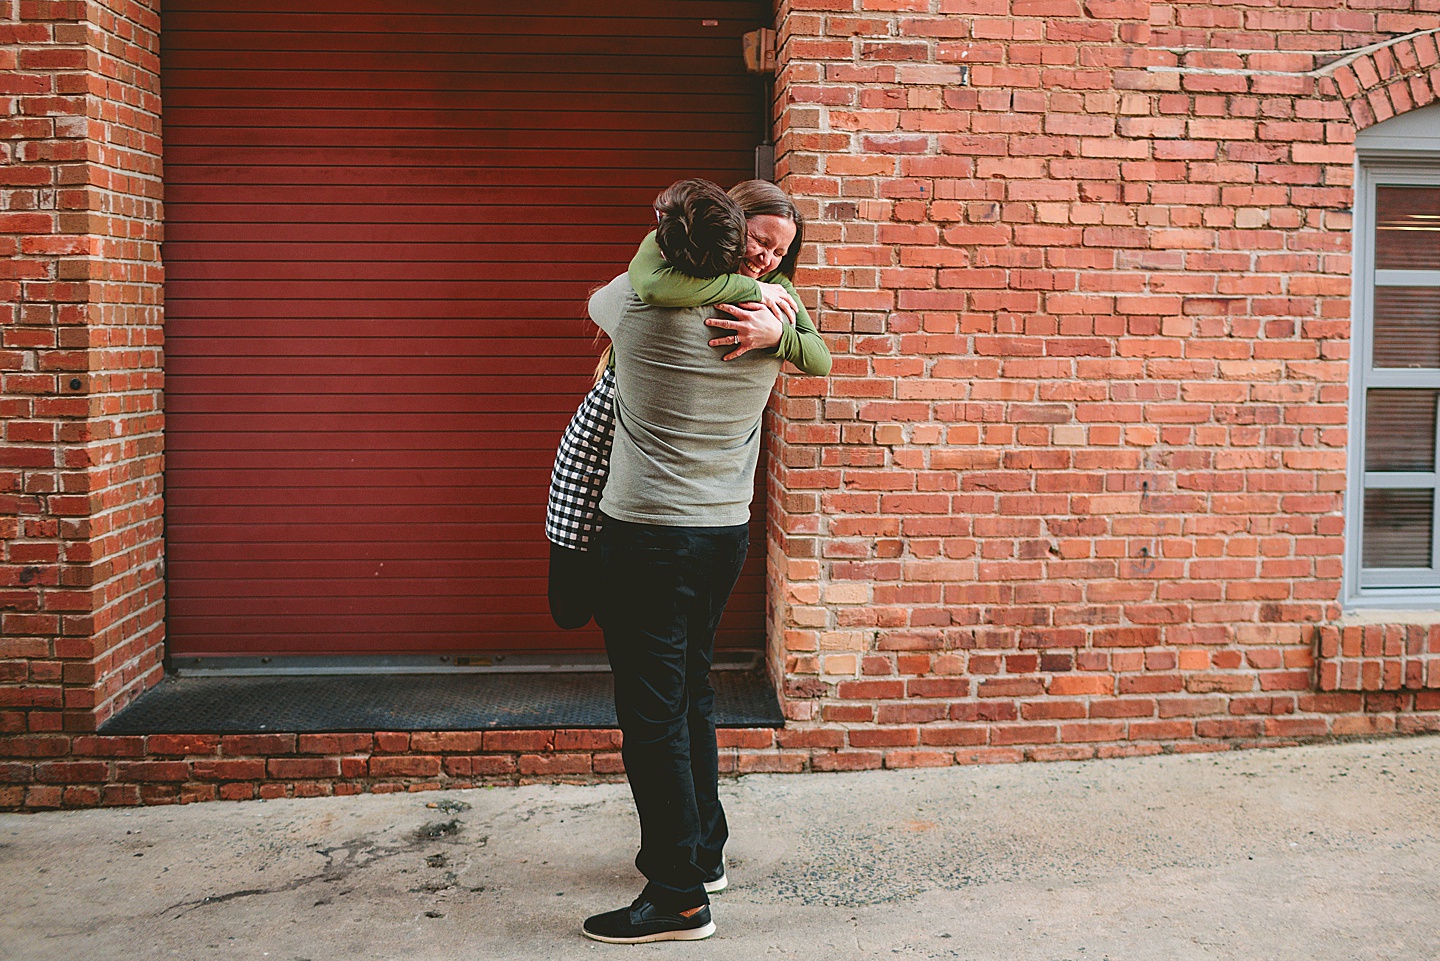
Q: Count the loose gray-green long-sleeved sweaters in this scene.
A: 1